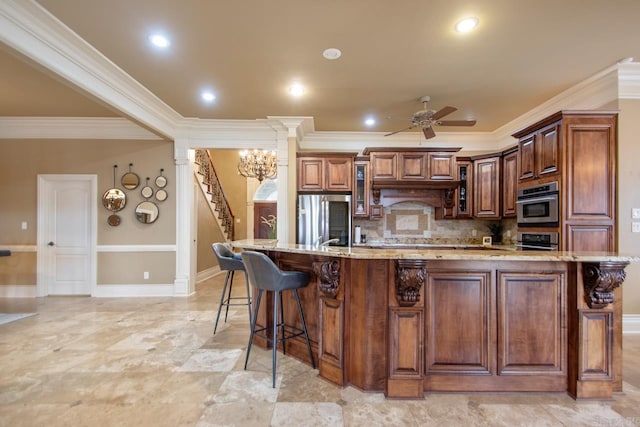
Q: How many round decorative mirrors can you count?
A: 7